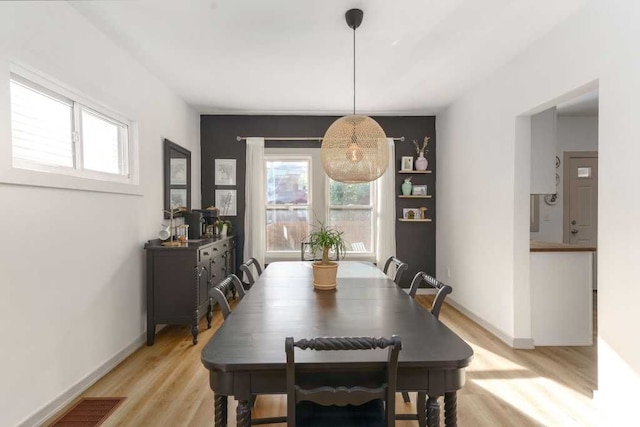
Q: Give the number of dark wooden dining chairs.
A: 6